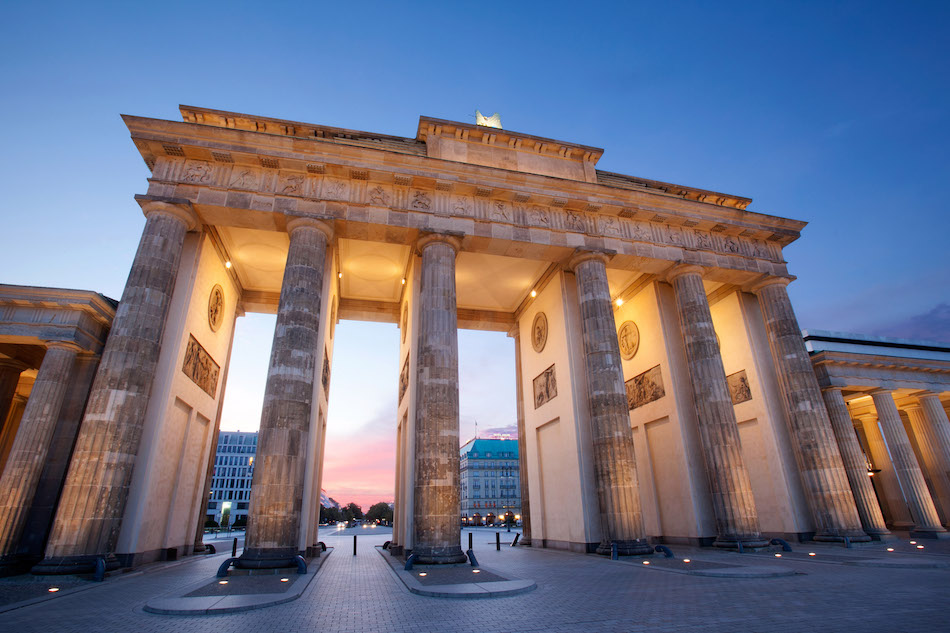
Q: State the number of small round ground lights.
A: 12